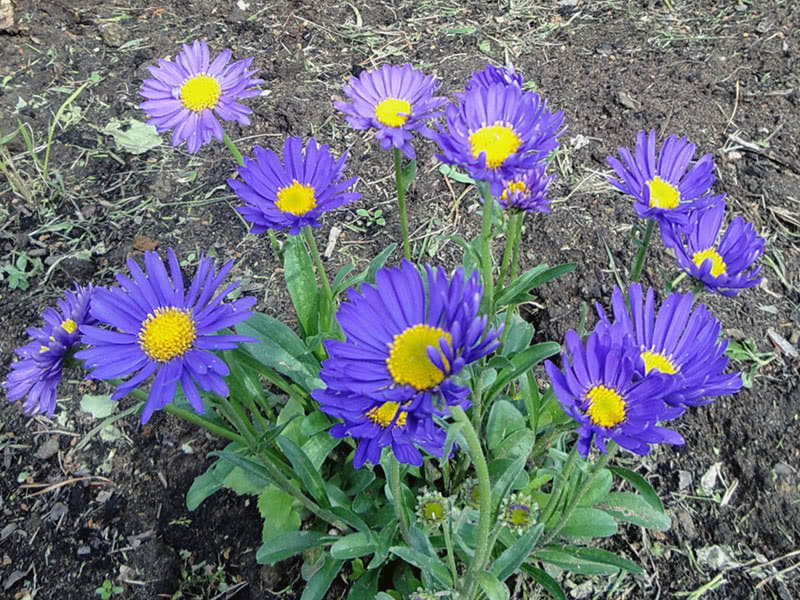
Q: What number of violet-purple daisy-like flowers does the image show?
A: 14